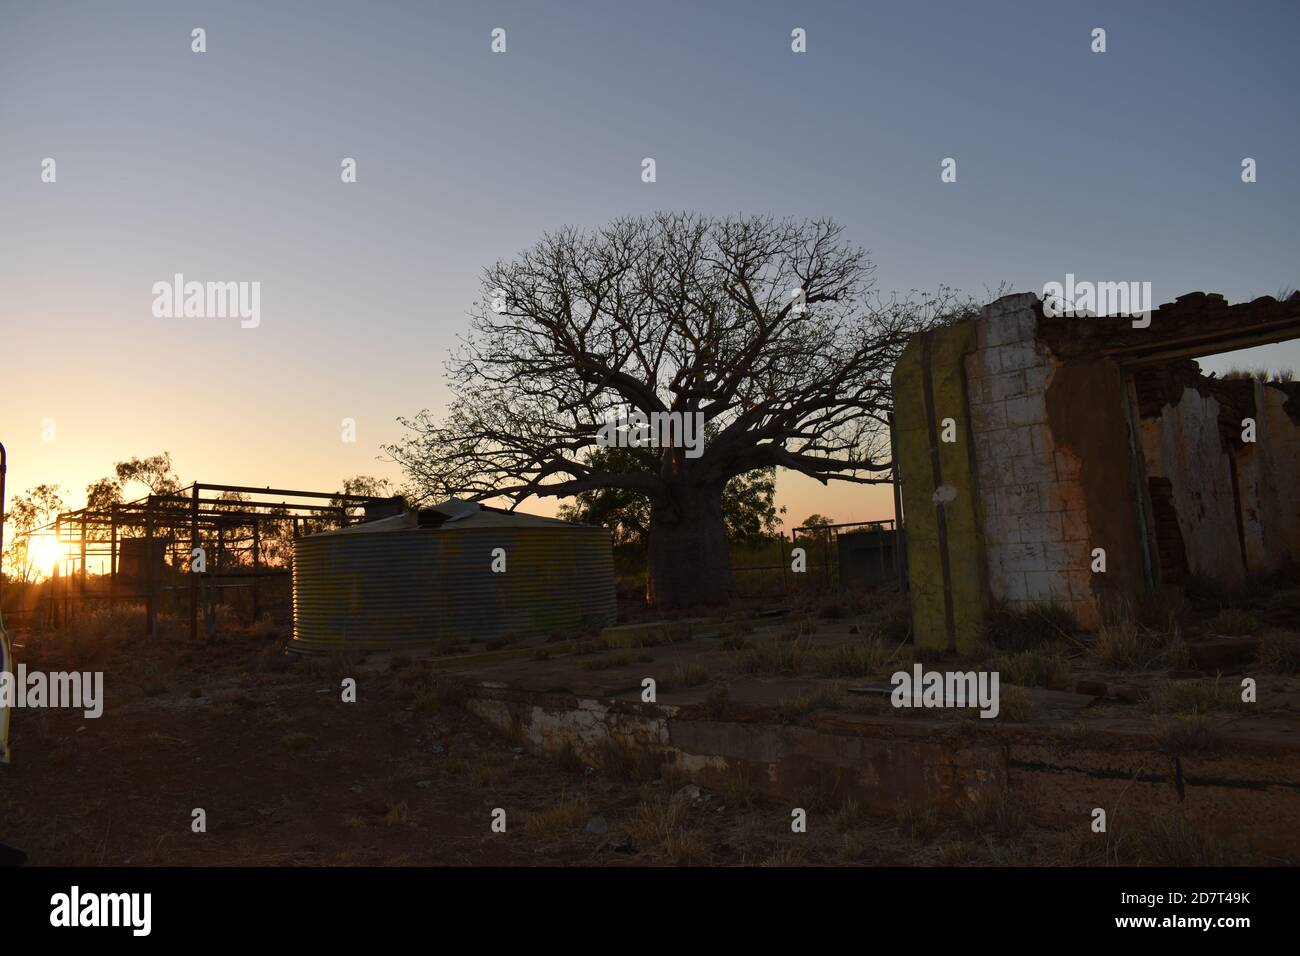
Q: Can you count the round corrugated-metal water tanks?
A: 1